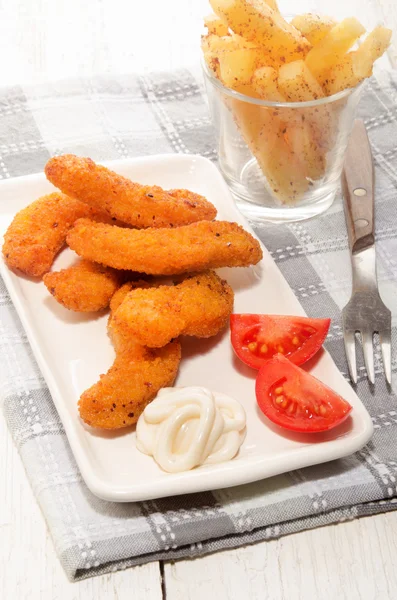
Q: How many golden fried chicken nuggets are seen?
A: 6